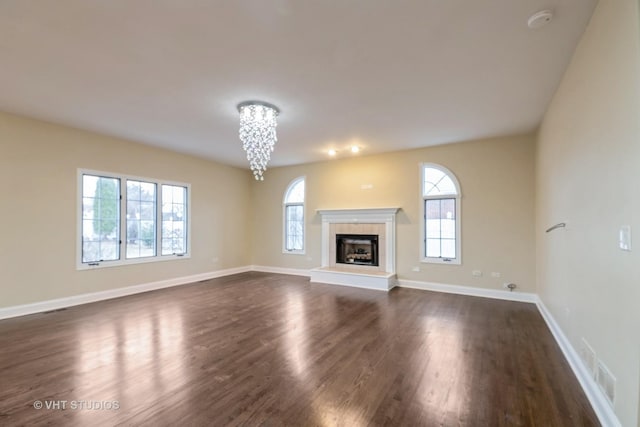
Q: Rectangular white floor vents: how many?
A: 2